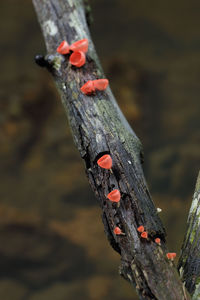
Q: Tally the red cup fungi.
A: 12